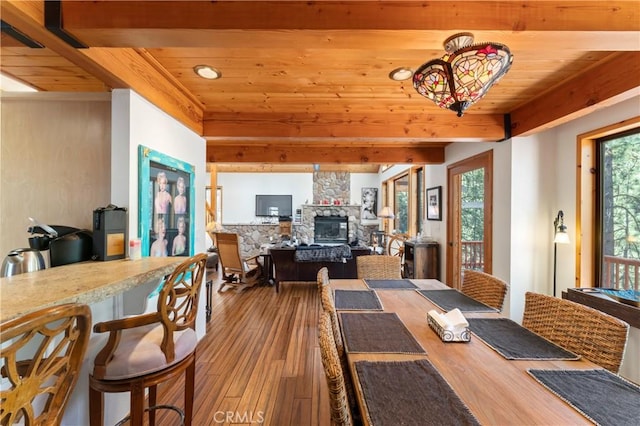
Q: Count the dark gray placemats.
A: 7